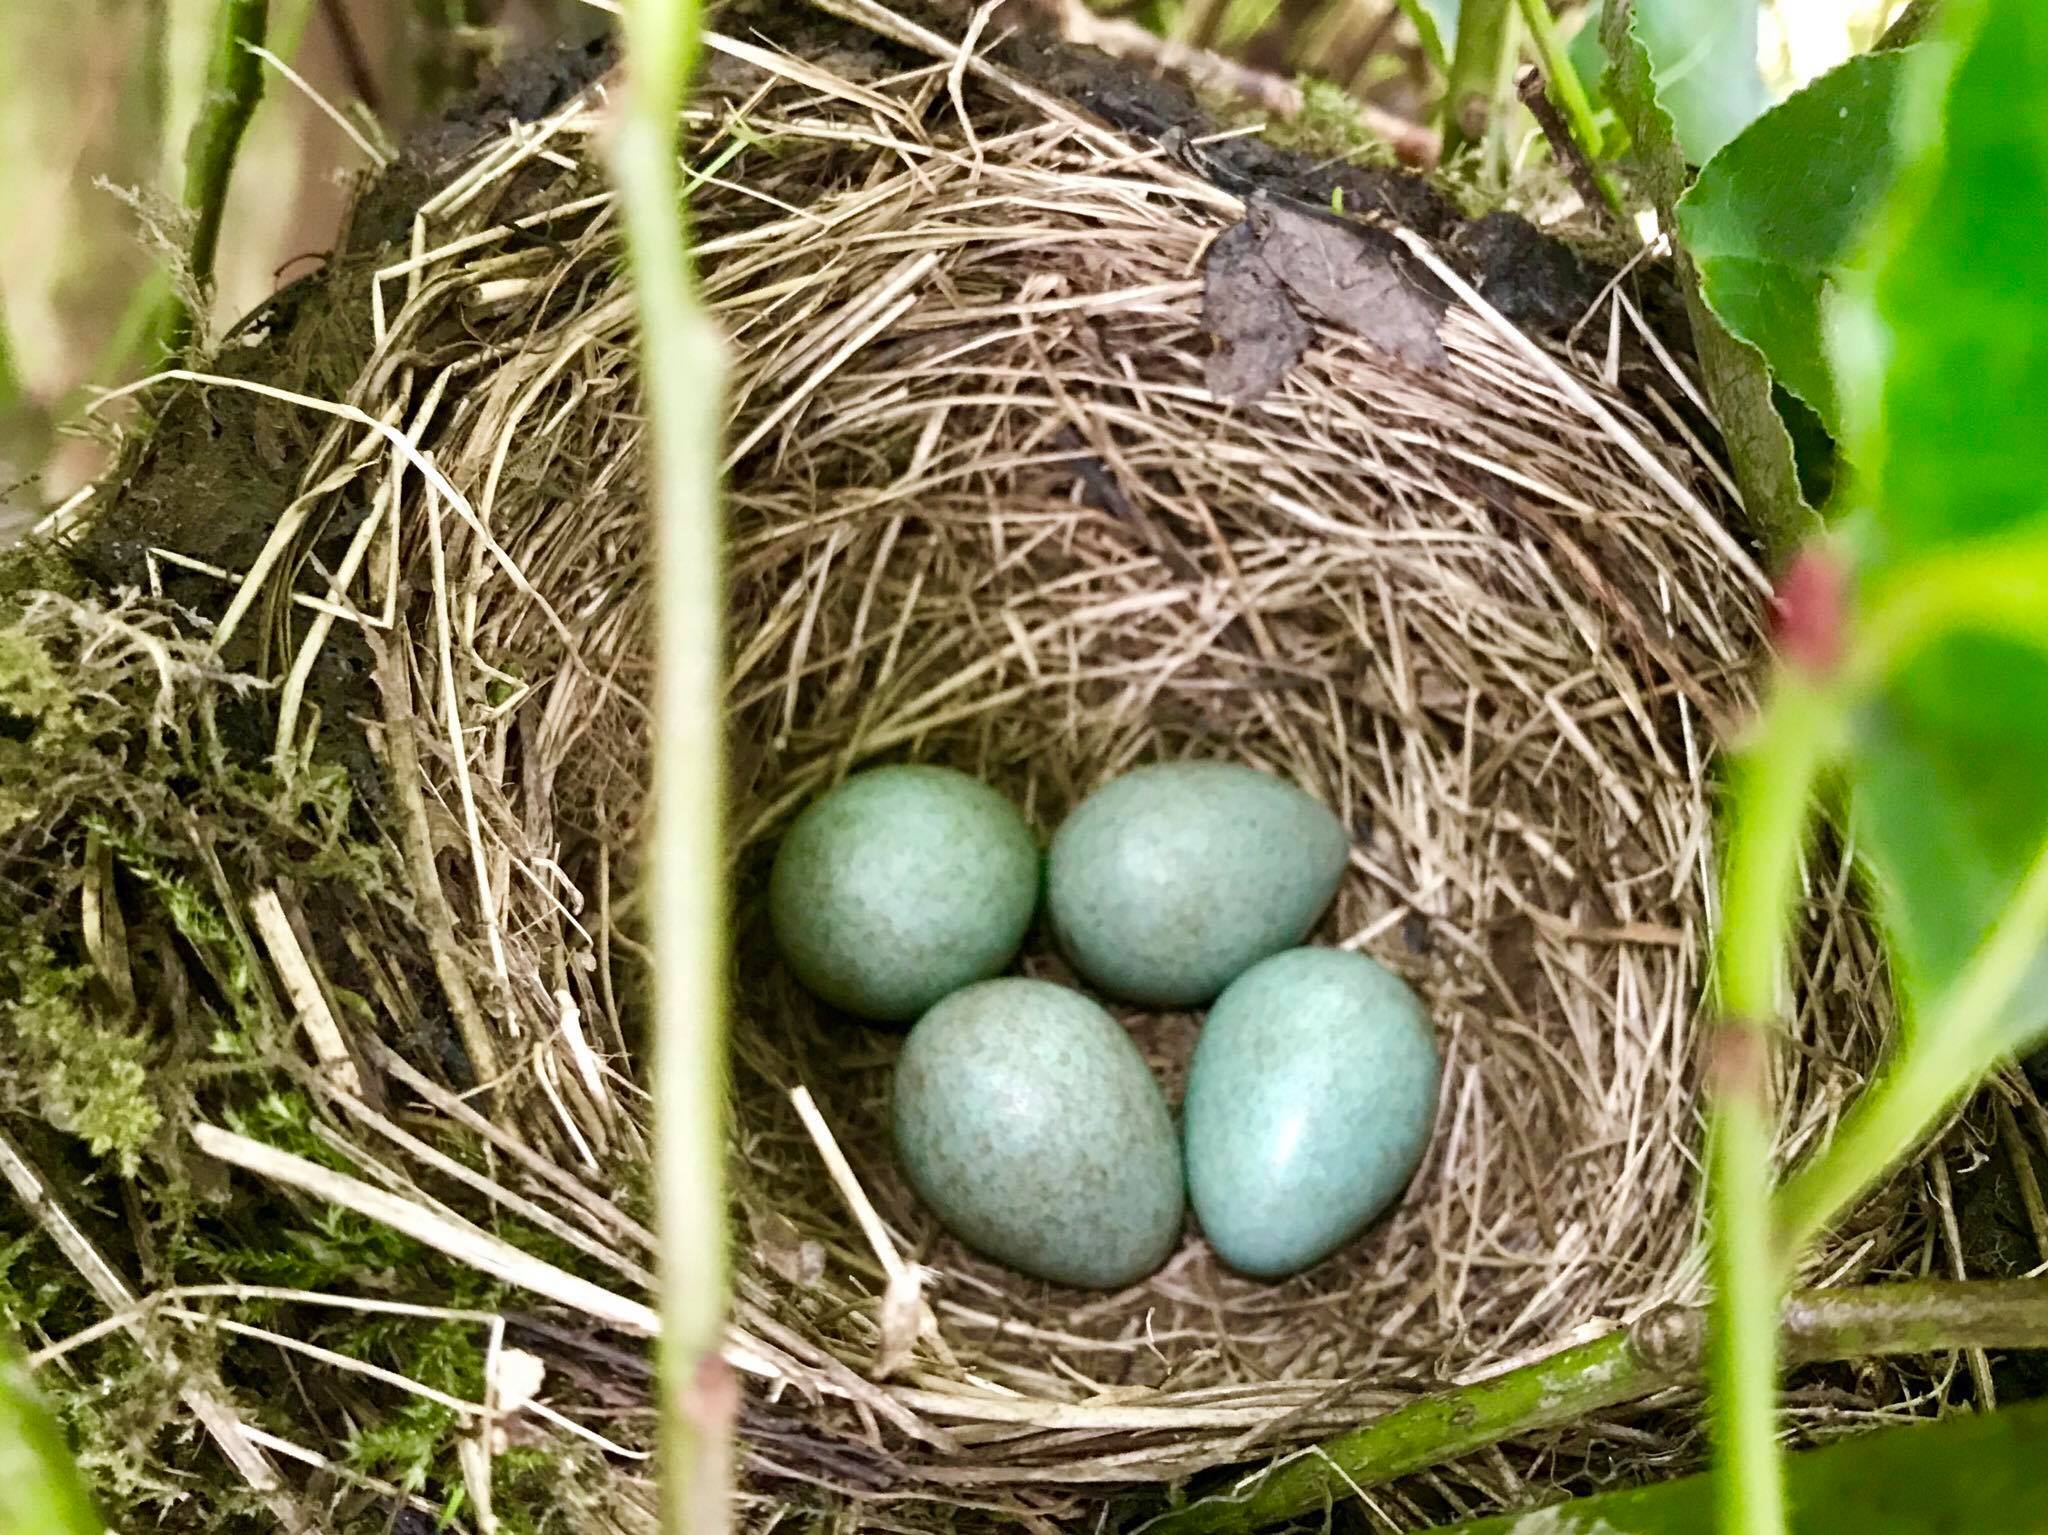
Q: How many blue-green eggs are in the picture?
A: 4